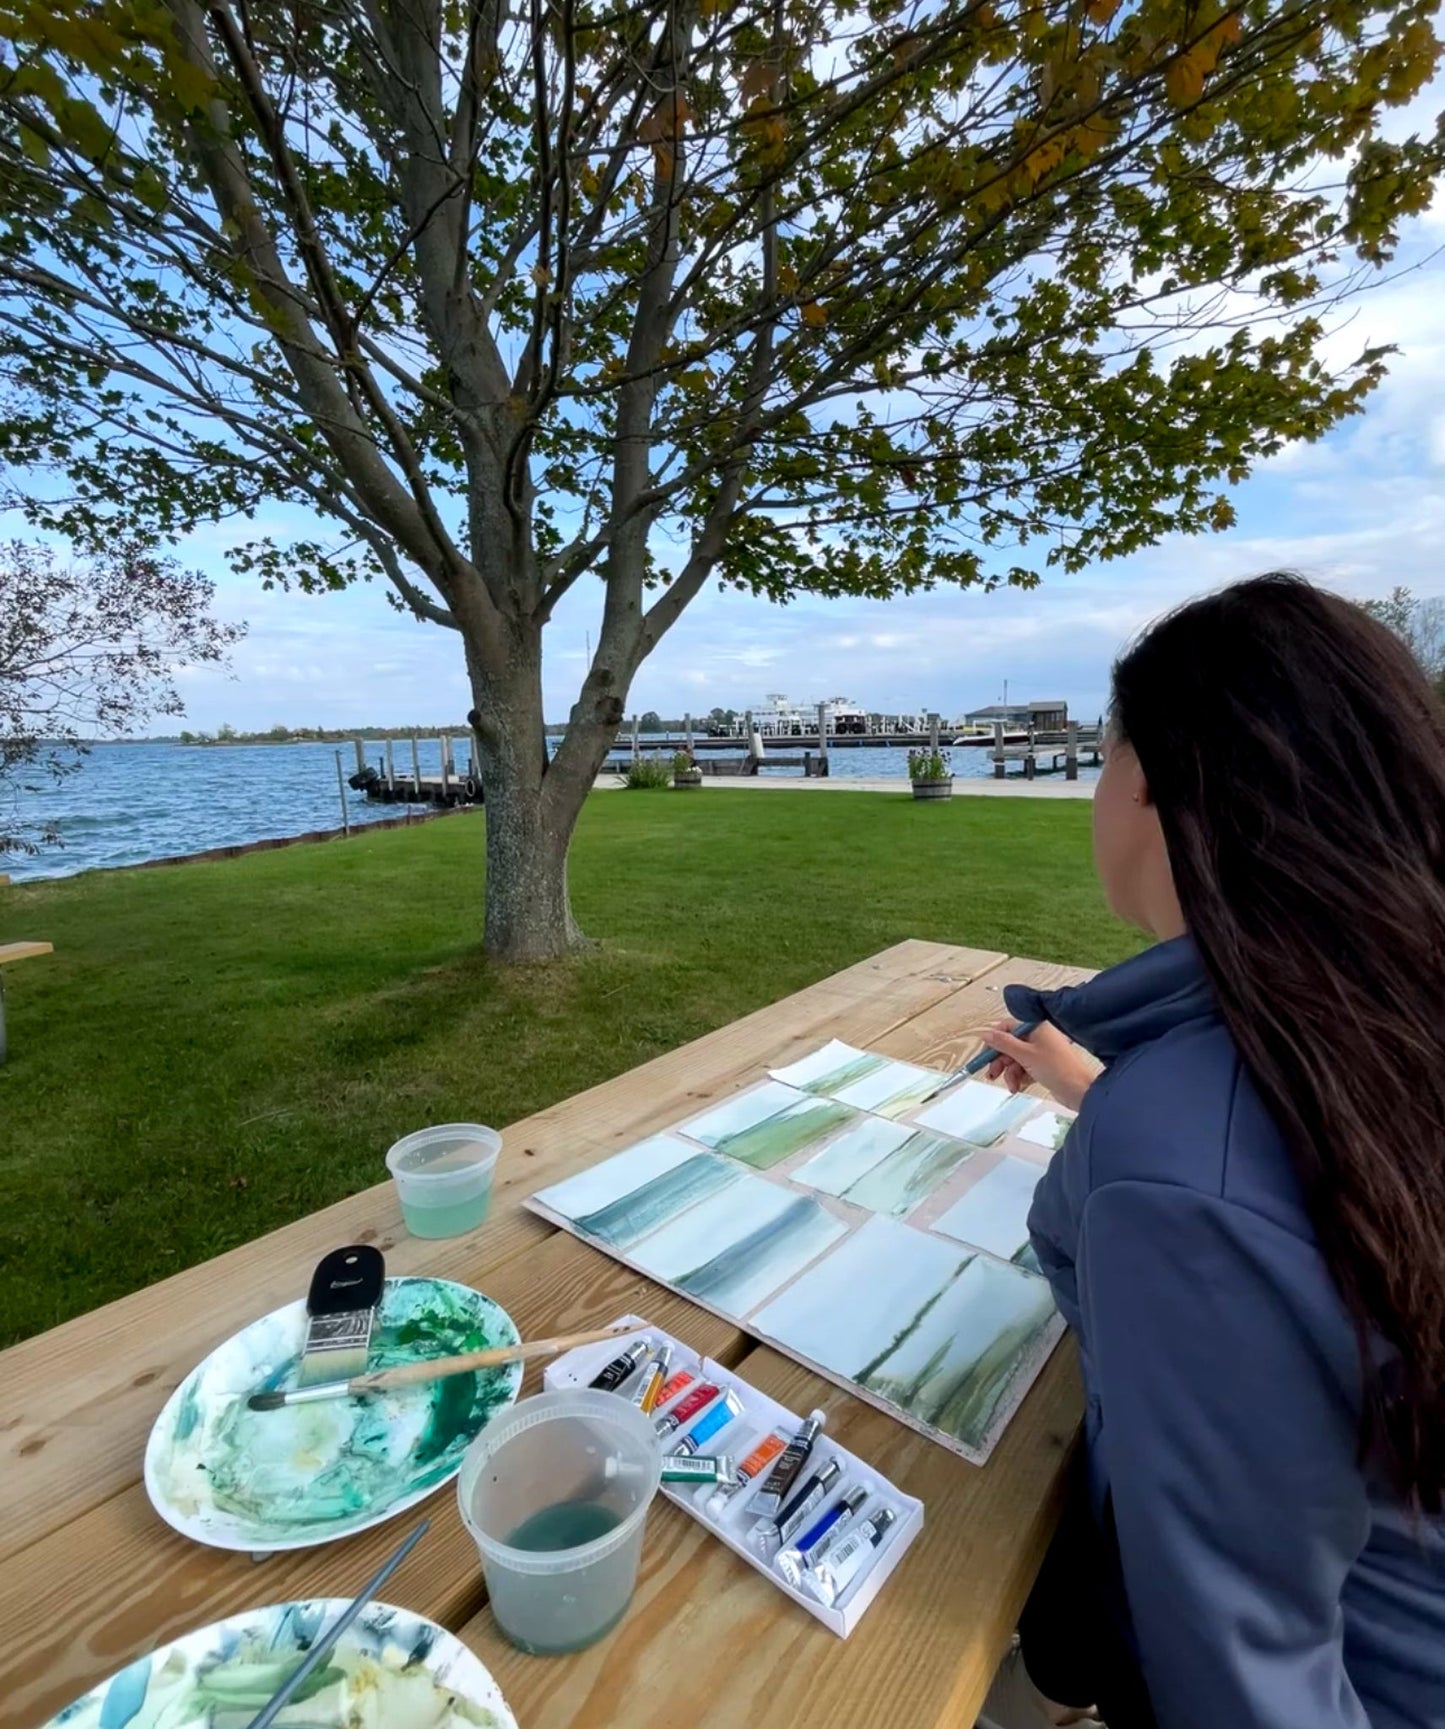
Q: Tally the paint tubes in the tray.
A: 11